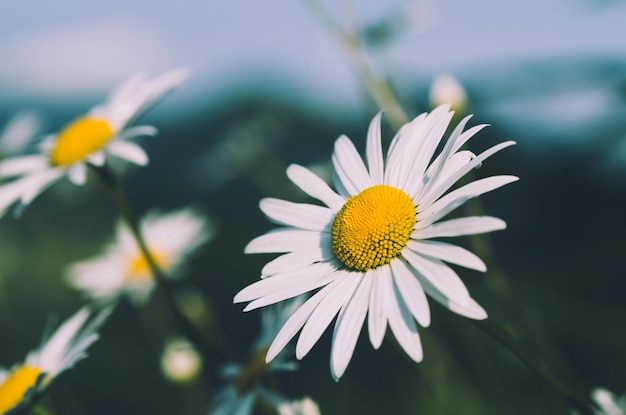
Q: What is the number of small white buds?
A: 2